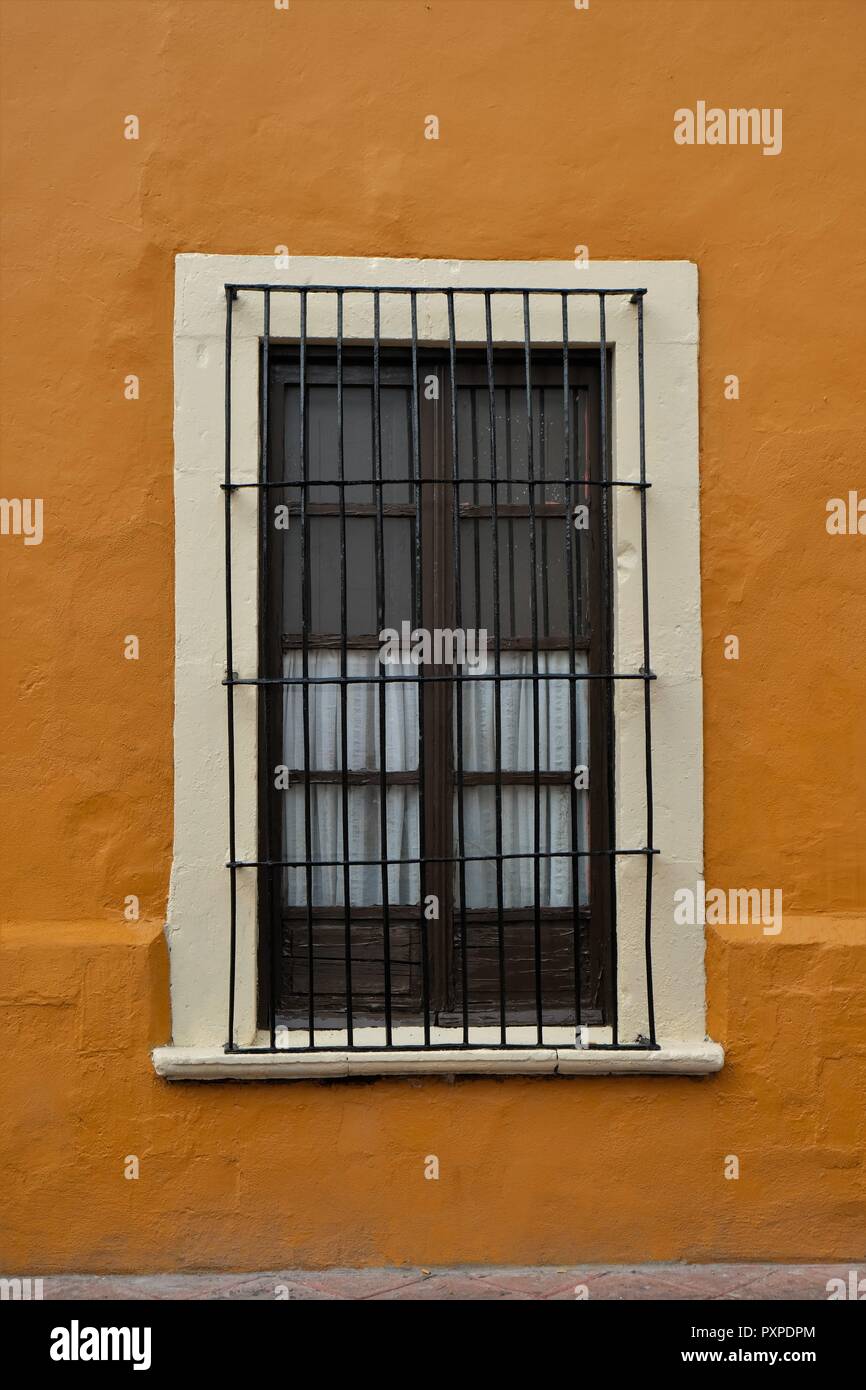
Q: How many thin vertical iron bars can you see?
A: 12